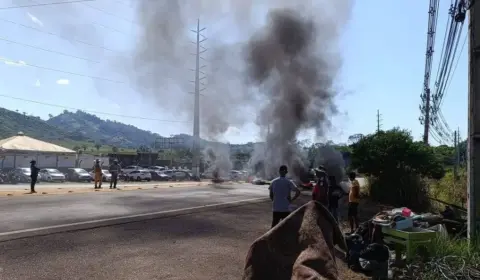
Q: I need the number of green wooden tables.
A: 1